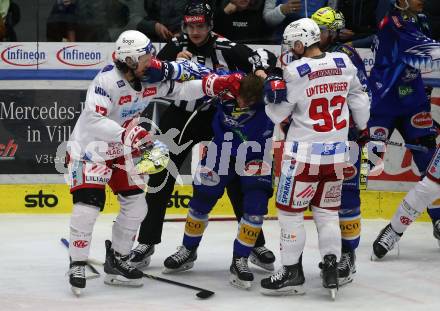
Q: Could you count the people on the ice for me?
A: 7